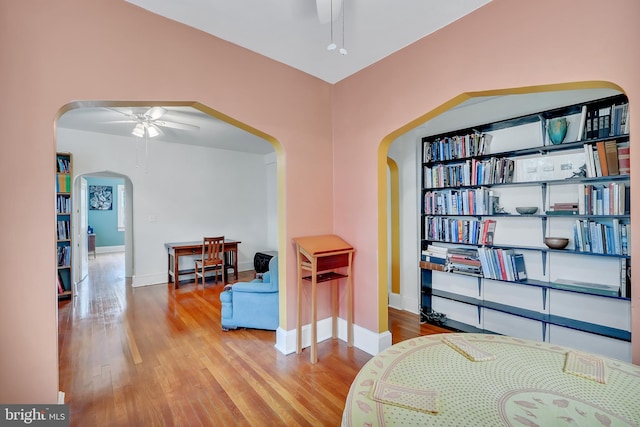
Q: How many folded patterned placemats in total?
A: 3